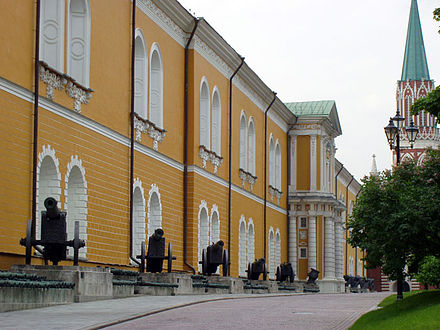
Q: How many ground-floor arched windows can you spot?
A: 10